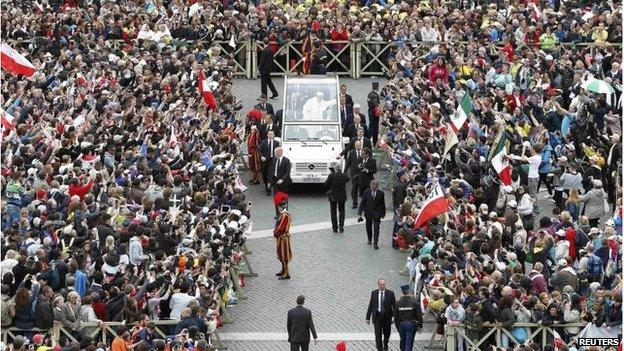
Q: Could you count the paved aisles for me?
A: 1